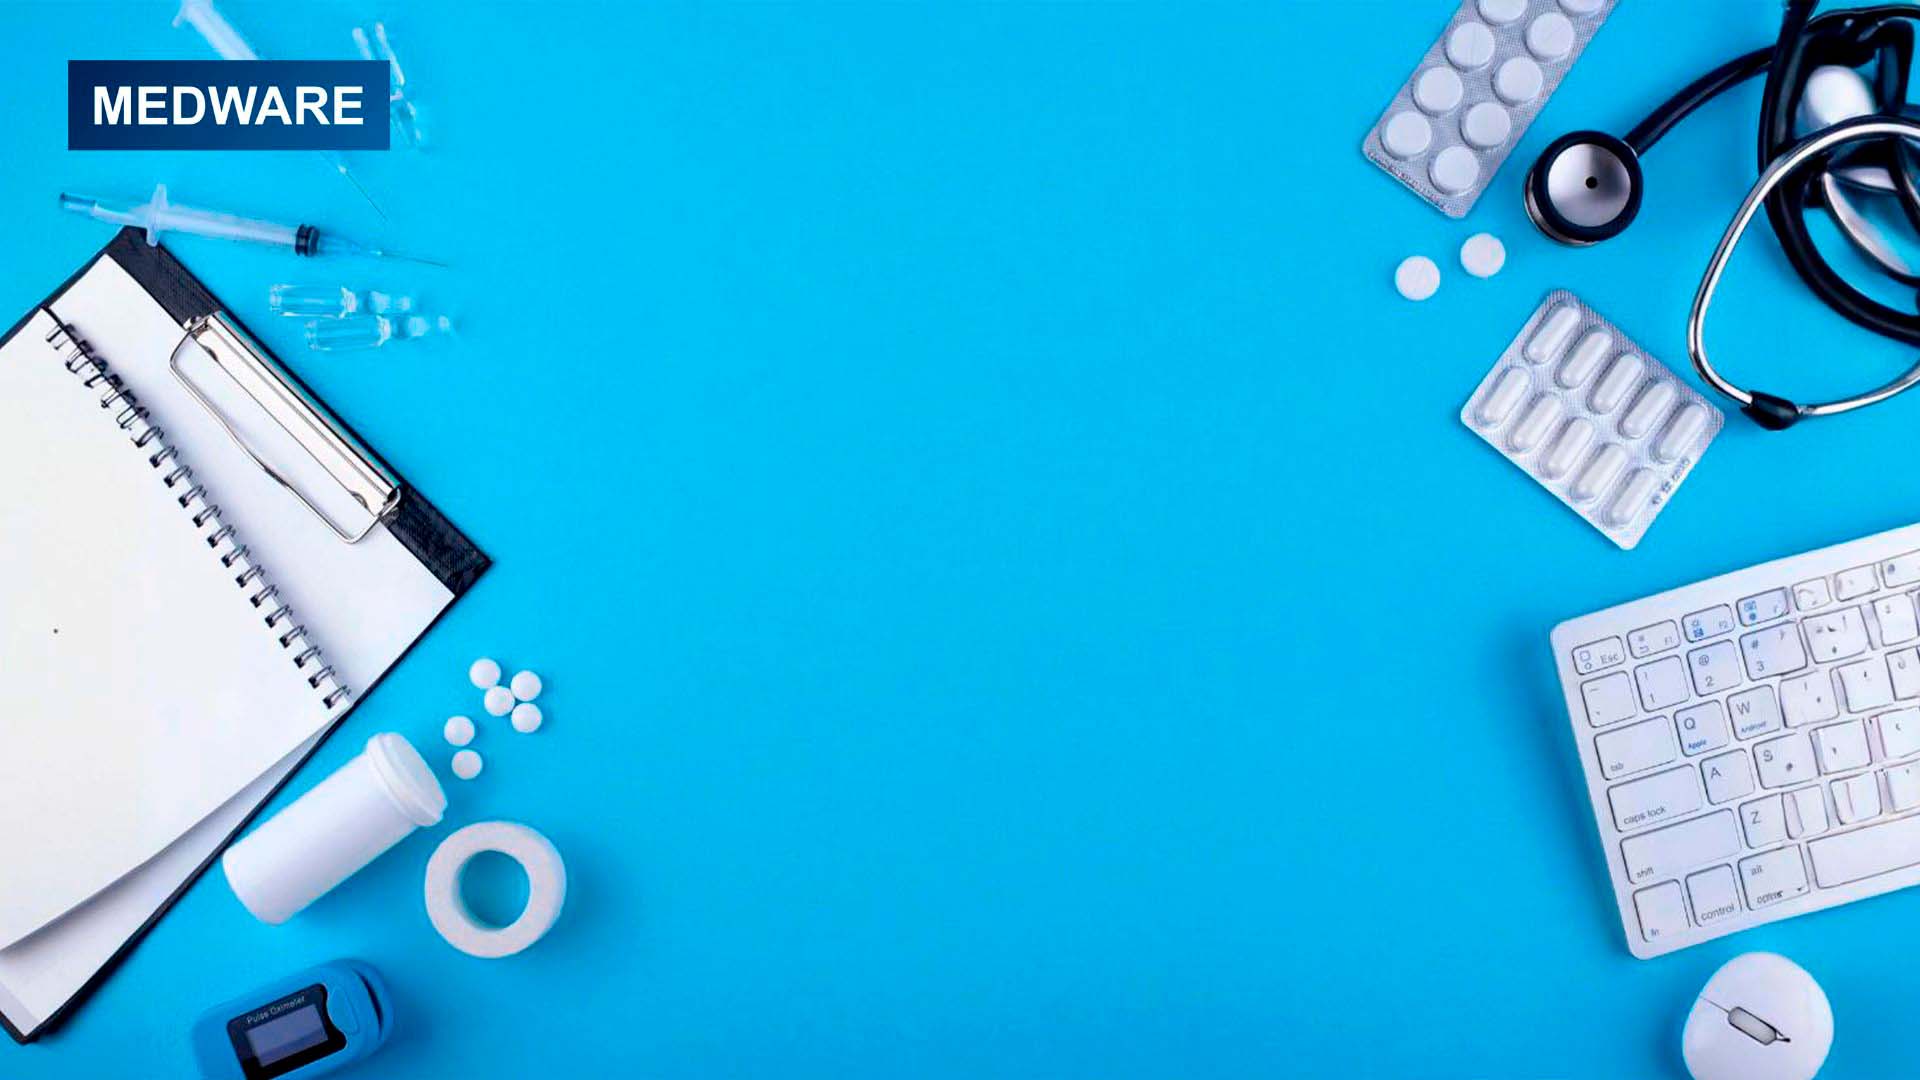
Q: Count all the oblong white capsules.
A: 10